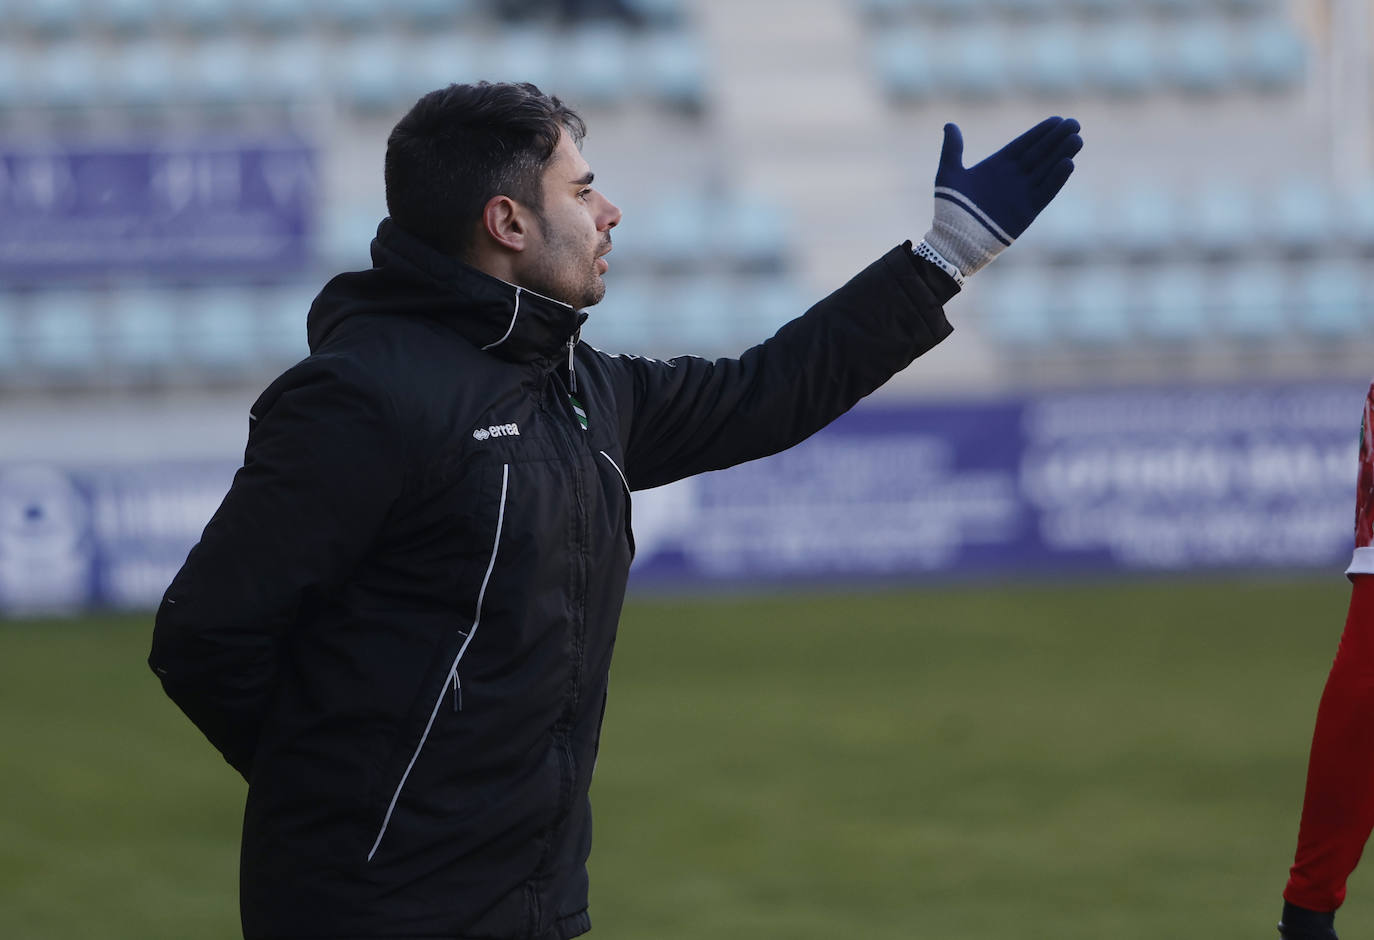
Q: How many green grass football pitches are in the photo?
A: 1